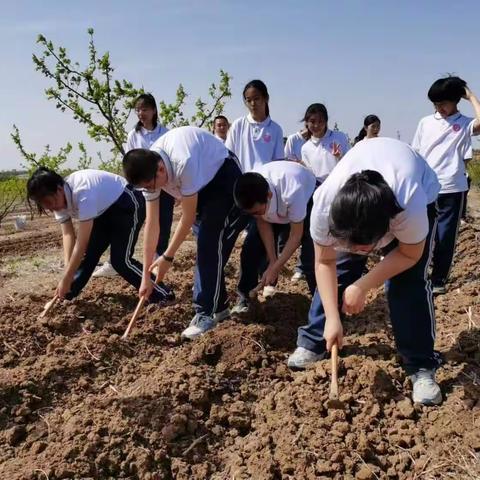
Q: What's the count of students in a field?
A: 11